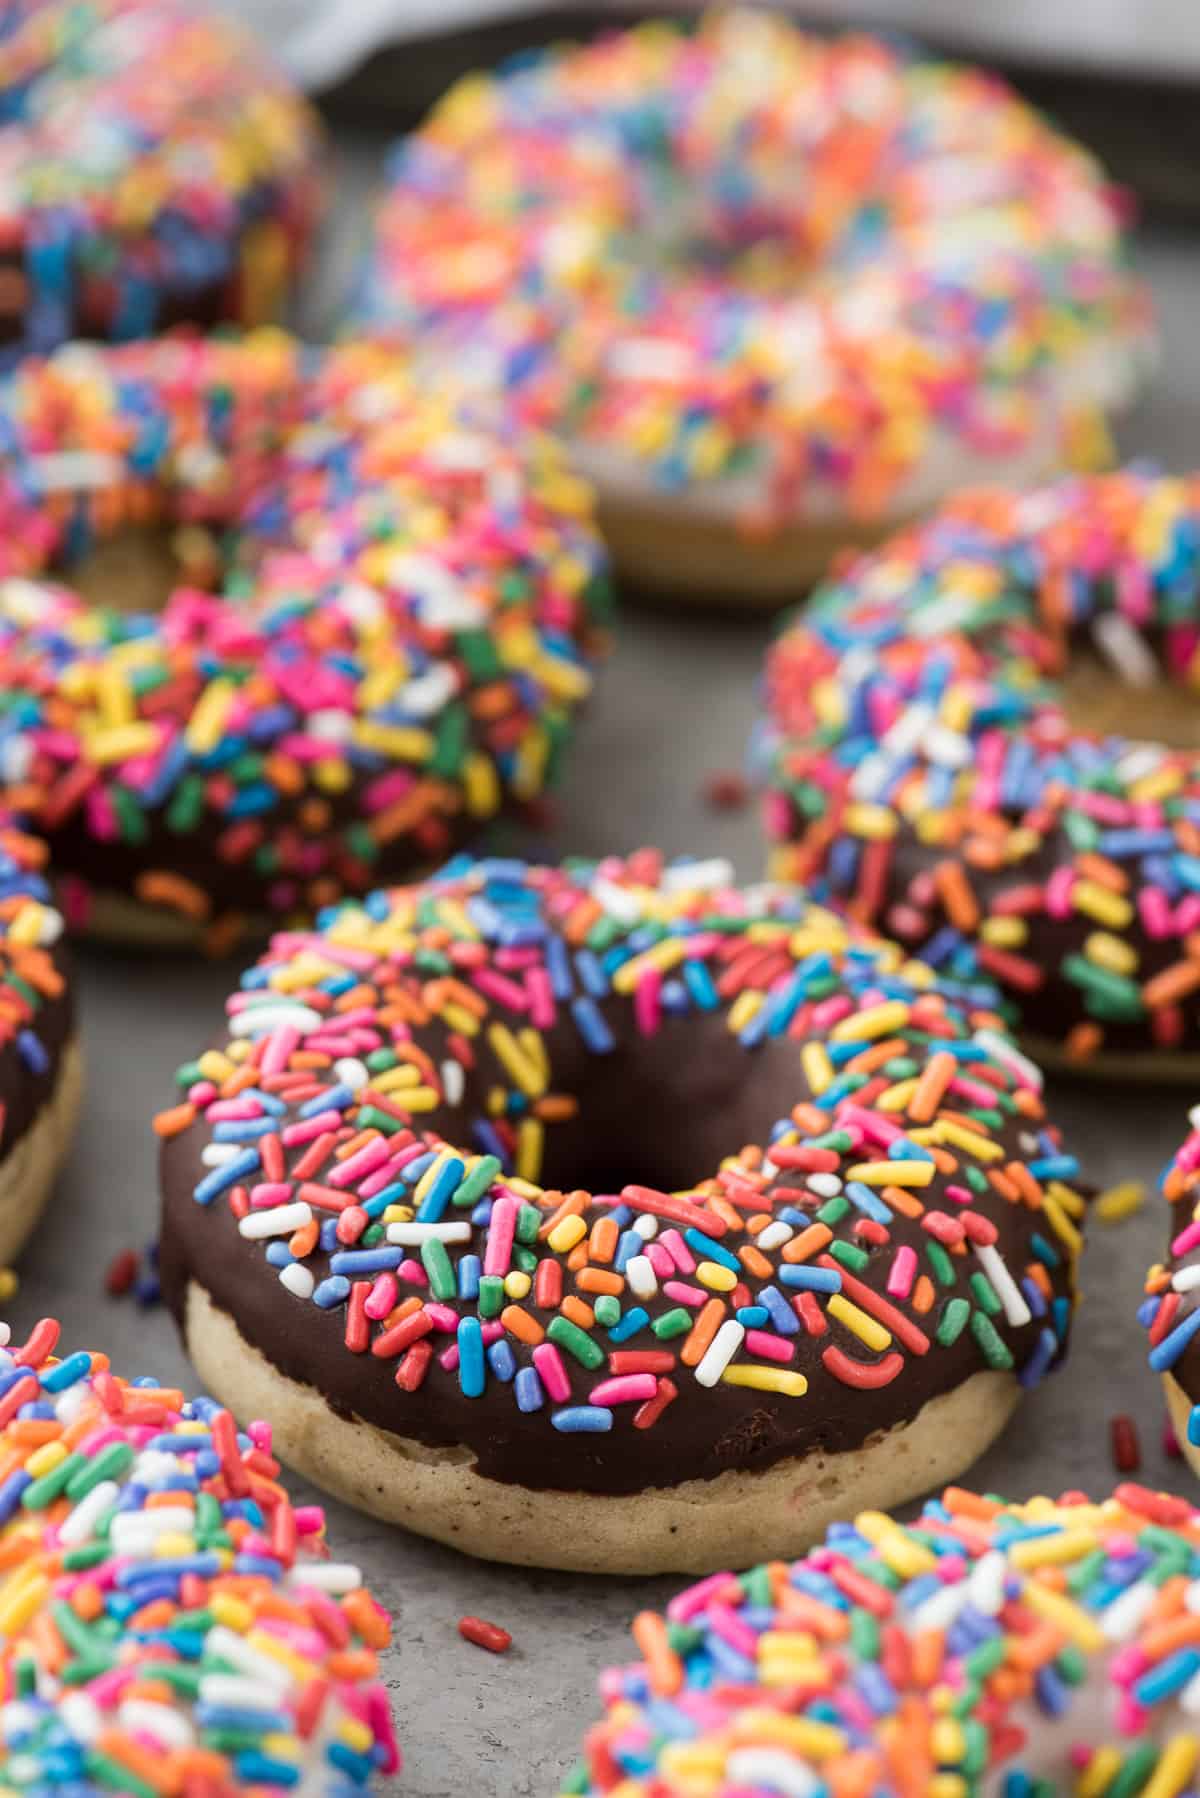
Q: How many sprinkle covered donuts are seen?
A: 9